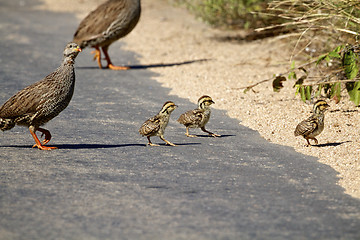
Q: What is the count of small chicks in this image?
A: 3